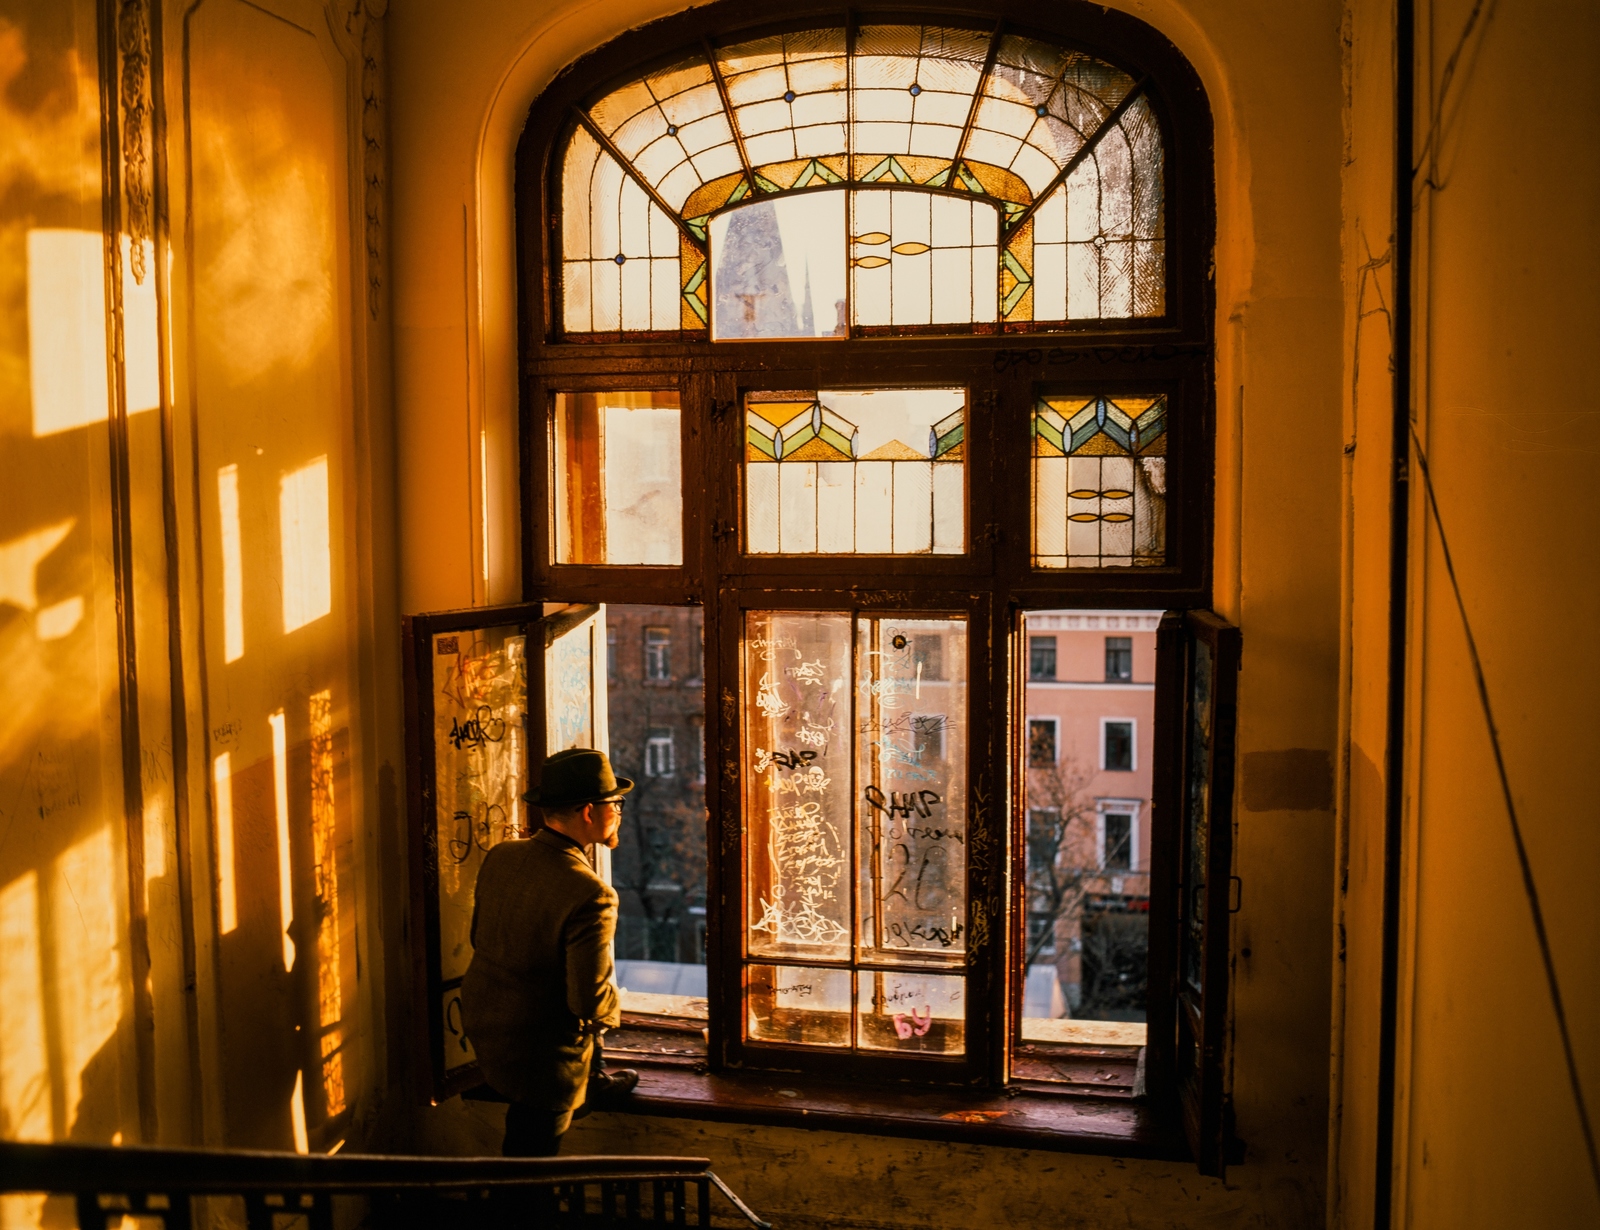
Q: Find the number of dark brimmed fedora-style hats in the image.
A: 1